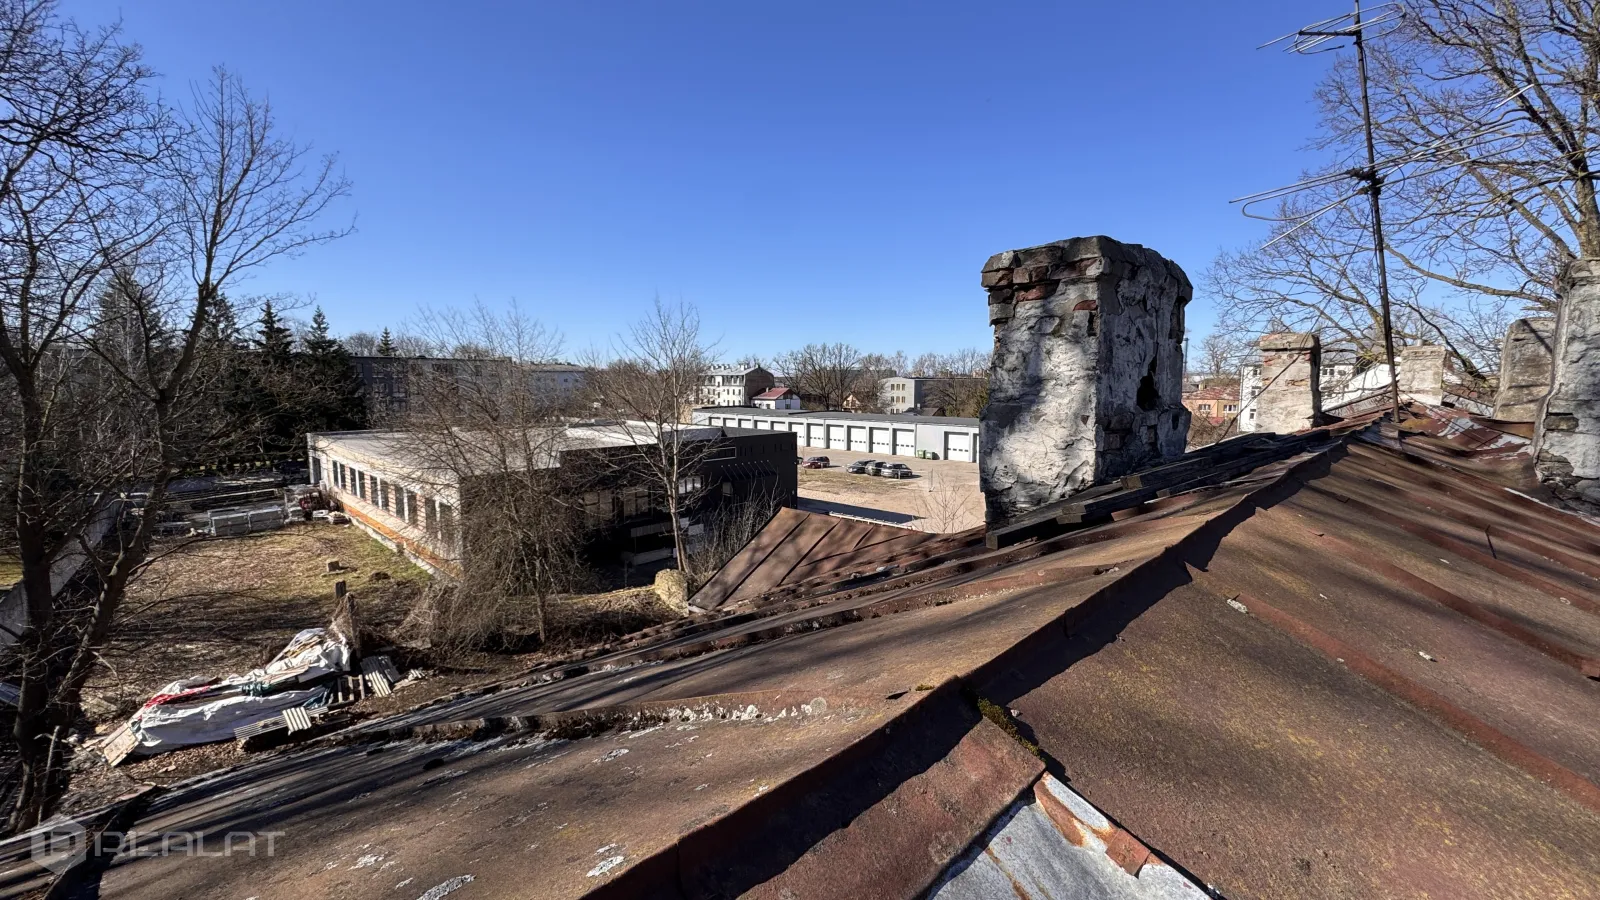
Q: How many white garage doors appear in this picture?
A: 13